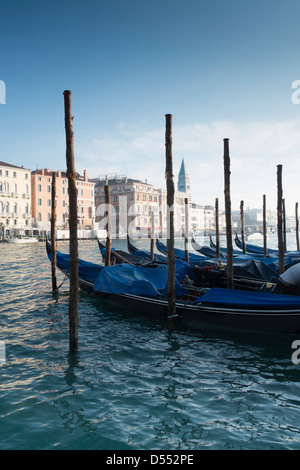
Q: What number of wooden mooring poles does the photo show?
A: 13